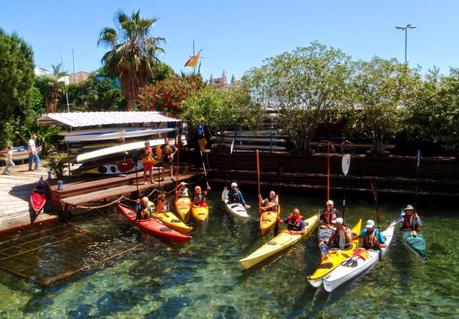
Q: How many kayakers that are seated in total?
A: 11